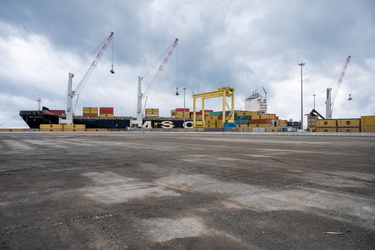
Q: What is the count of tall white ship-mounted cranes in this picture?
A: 3